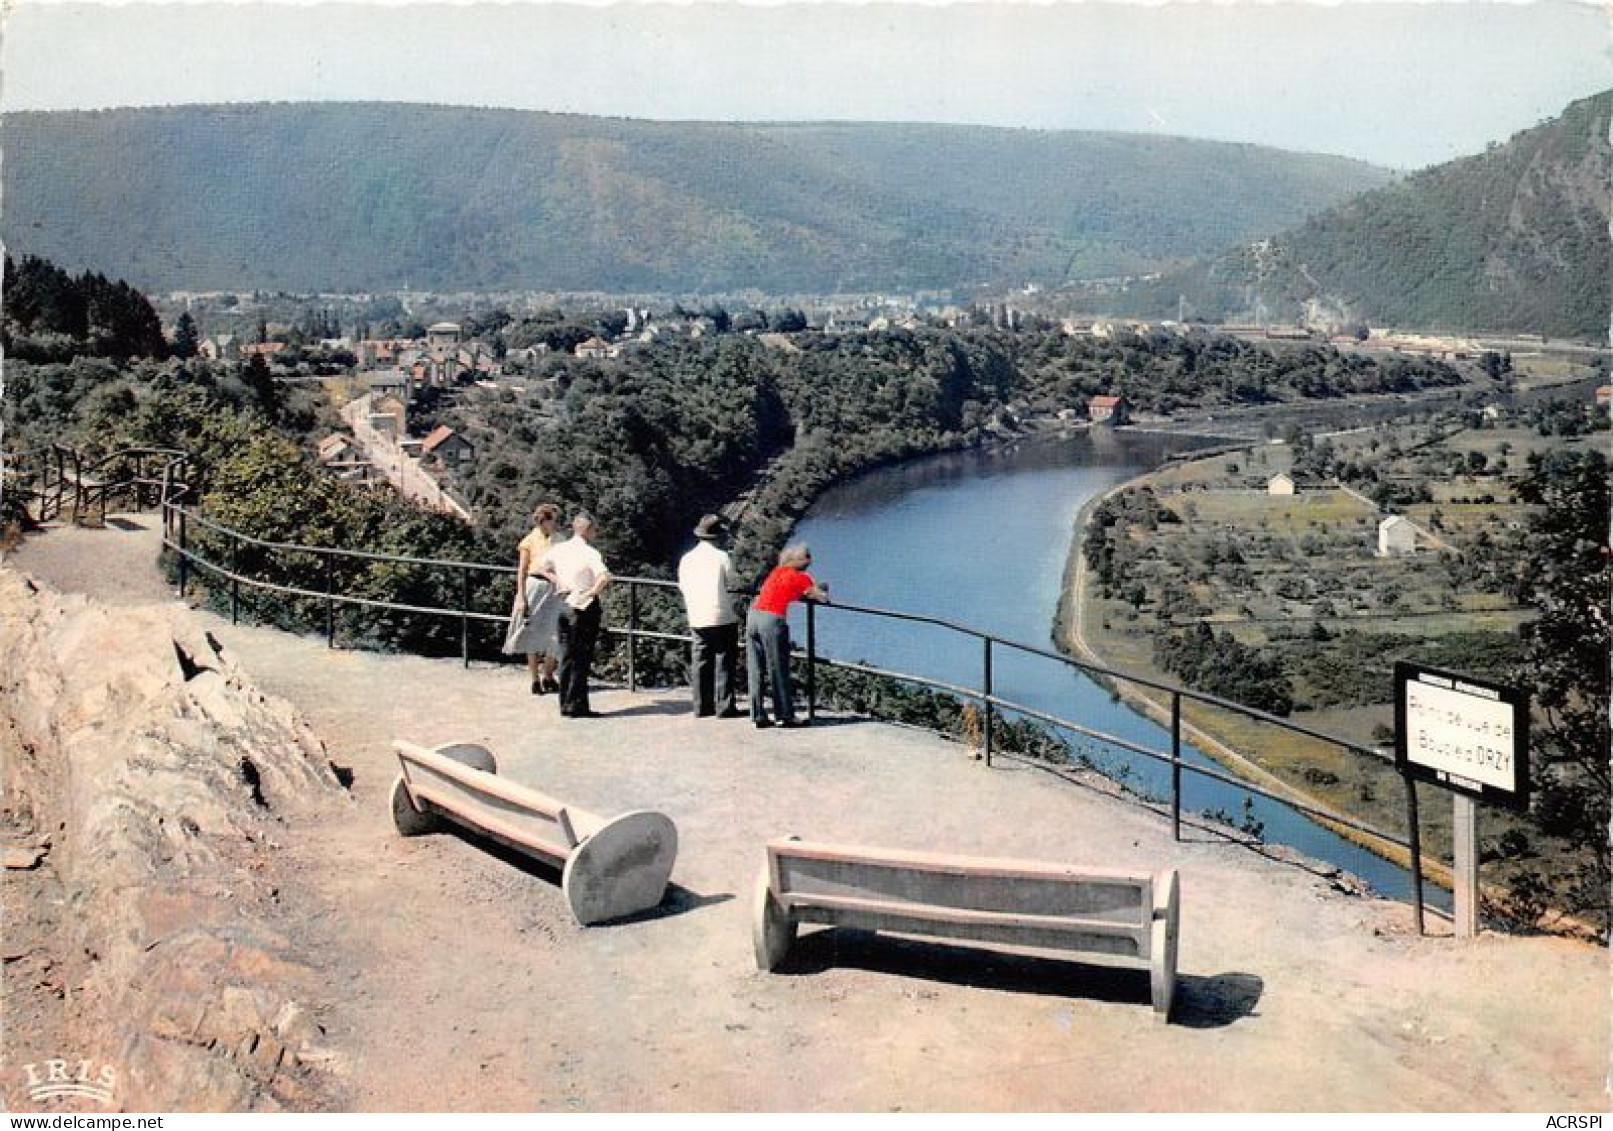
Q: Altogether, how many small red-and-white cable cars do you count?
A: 0